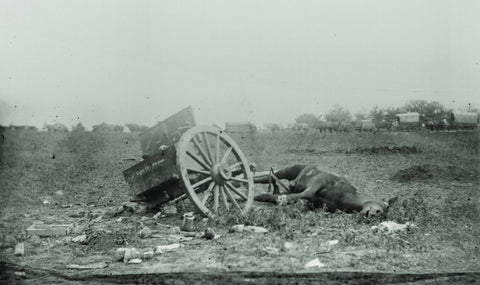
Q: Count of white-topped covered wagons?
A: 2